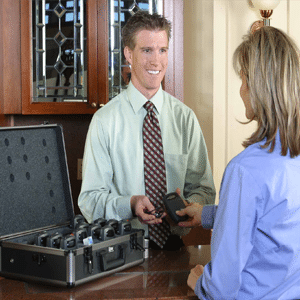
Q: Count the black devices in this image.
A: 12